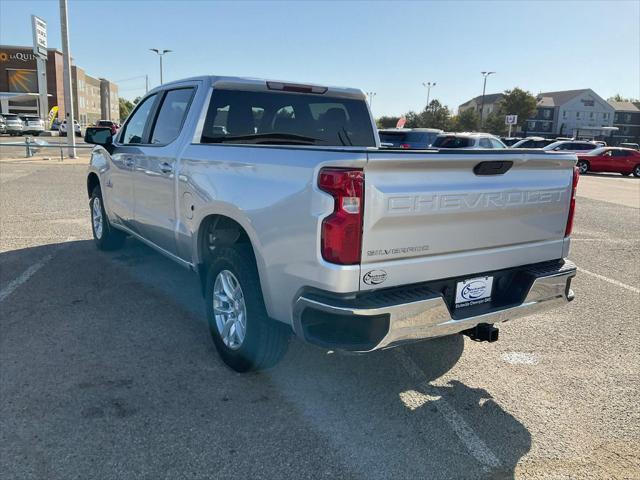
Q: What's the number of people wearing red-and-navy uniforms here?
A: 0